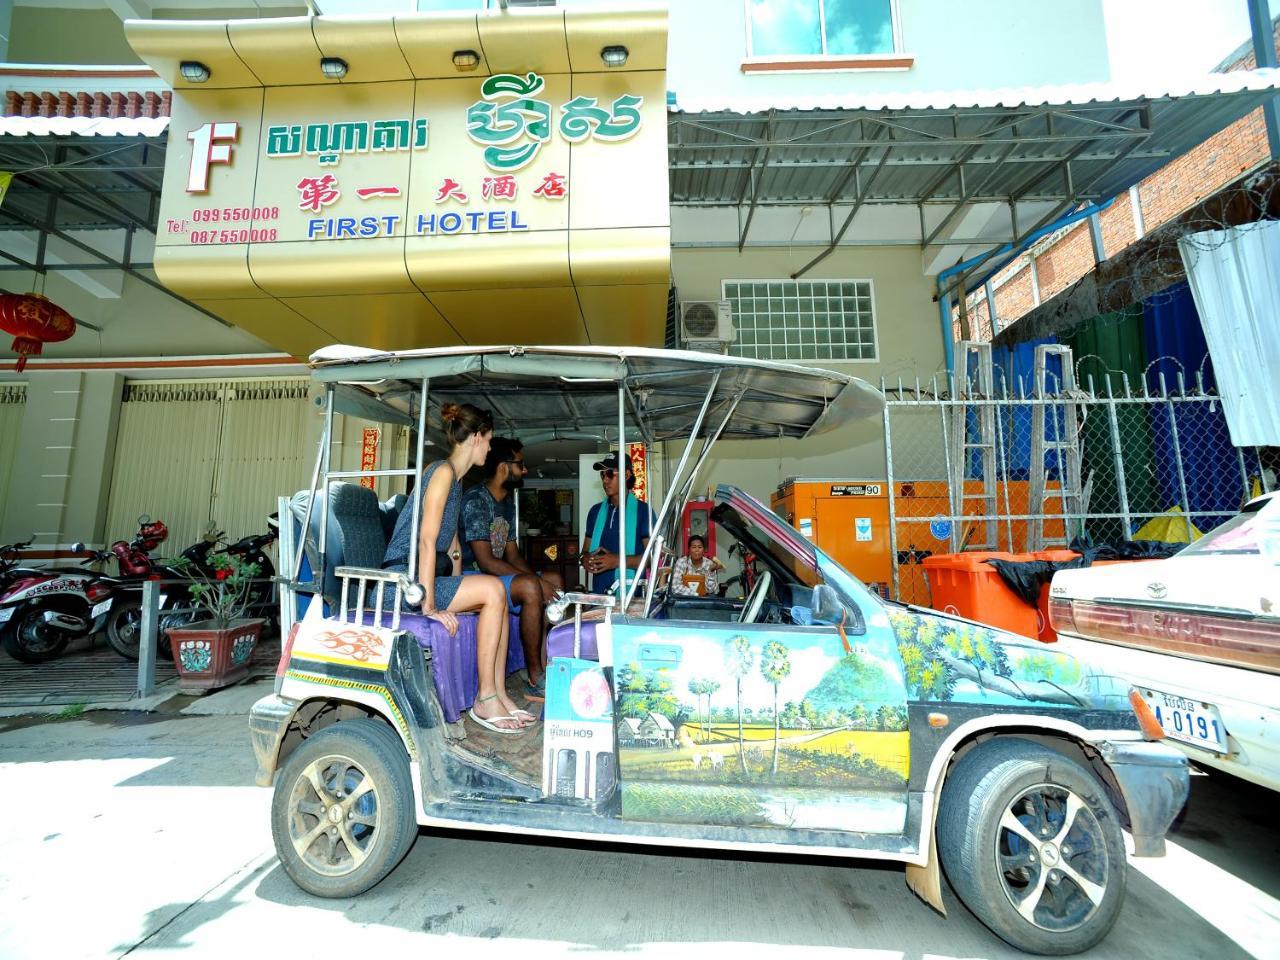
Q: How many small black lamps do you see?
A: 4